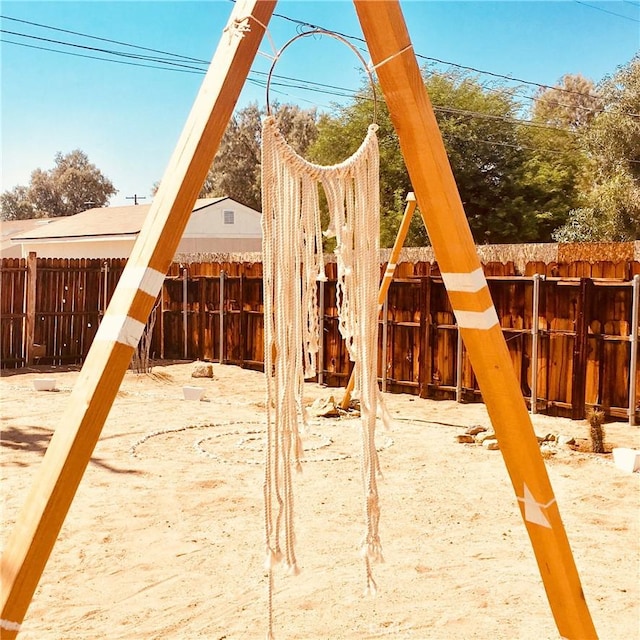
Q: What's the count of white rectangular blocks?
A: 3